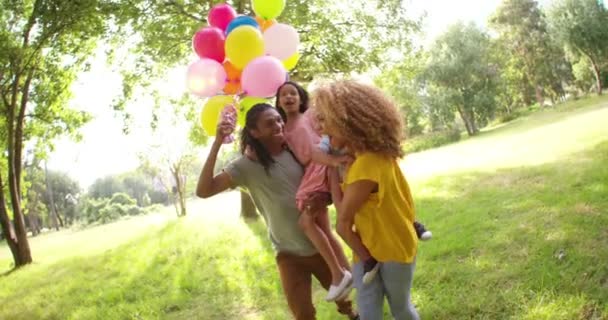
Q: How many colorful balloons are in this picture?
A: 13